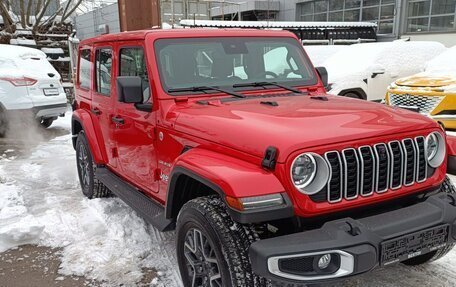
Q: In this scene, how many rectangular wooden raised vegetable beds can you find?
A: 0